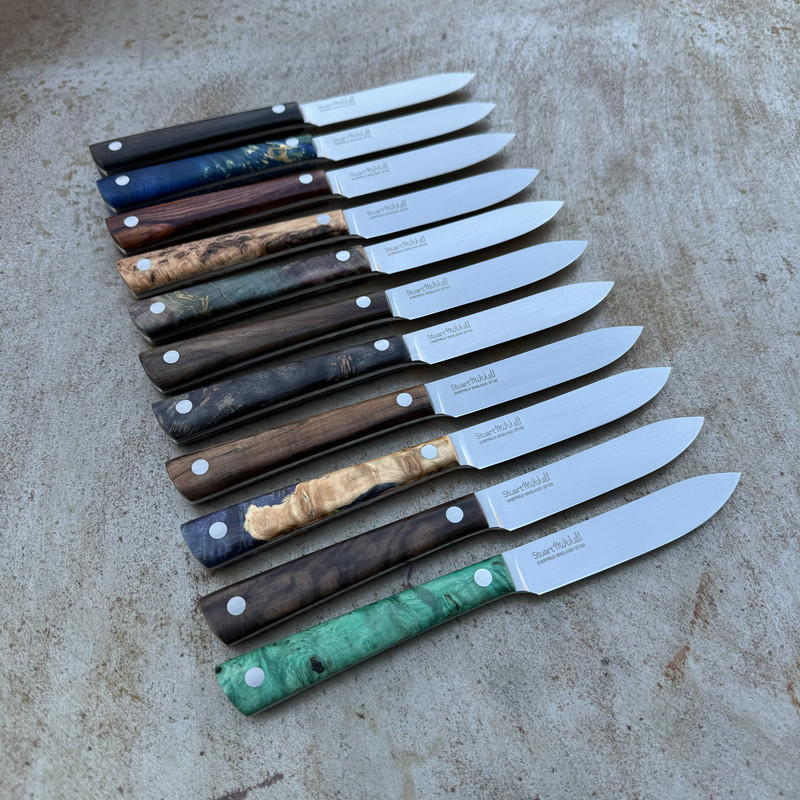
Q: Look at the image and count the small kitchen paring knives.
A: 11